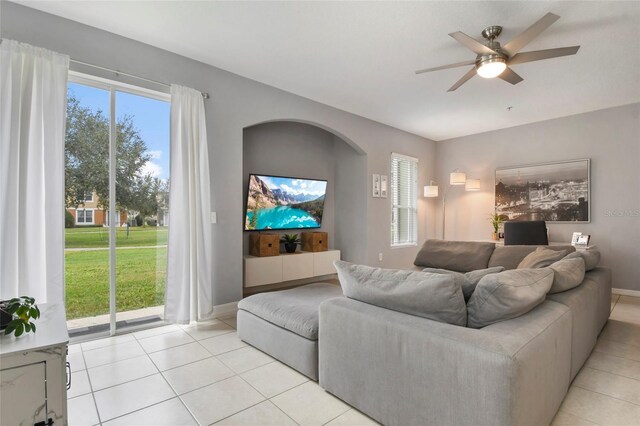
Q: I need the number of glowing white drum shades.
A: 3